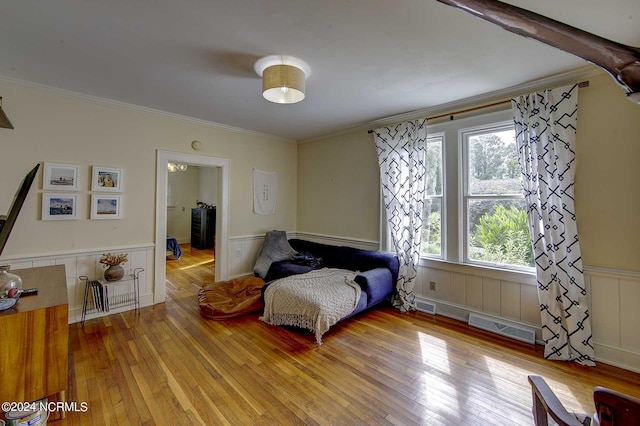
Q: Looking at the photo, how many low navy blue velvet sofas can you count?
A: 1